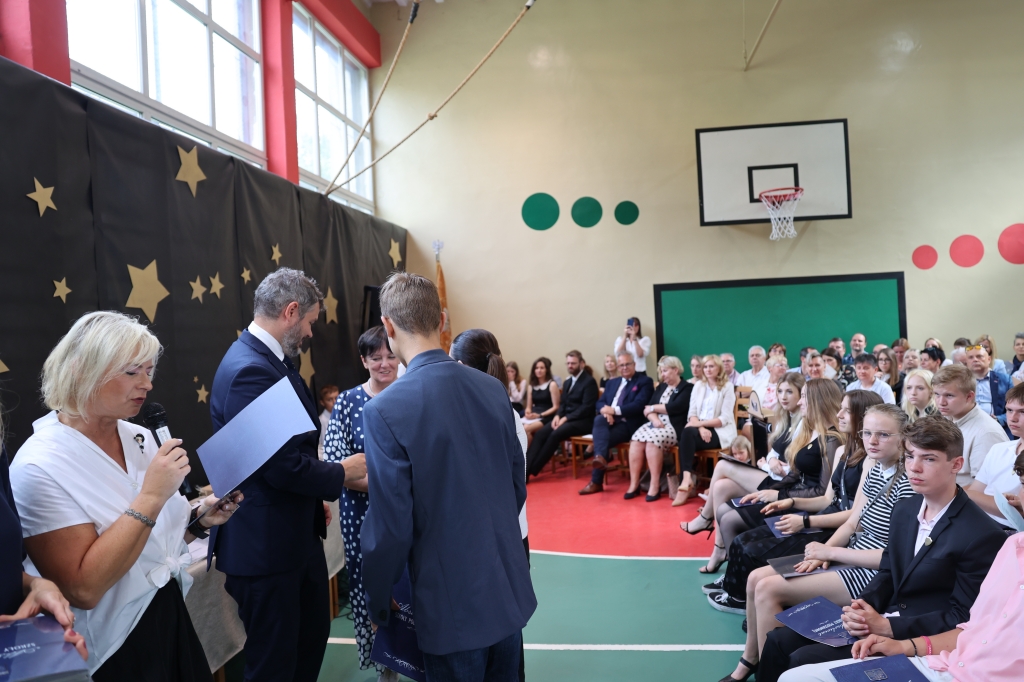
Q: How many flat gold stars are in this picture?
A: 15